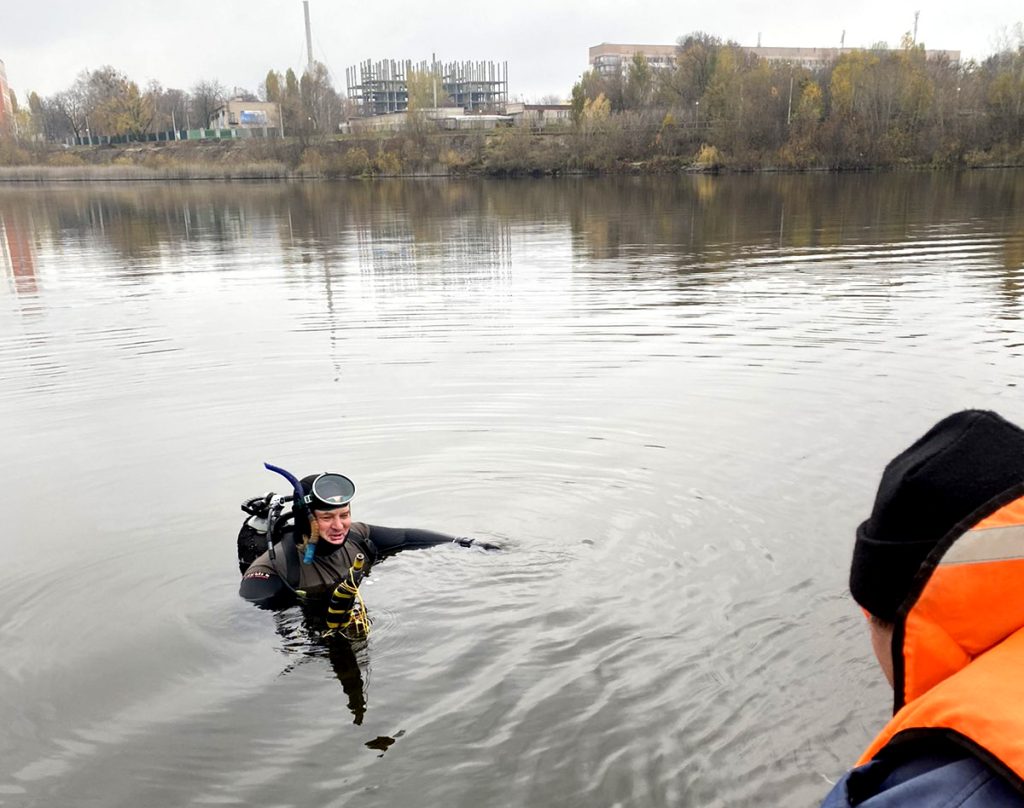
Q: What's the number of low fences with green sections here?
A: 1